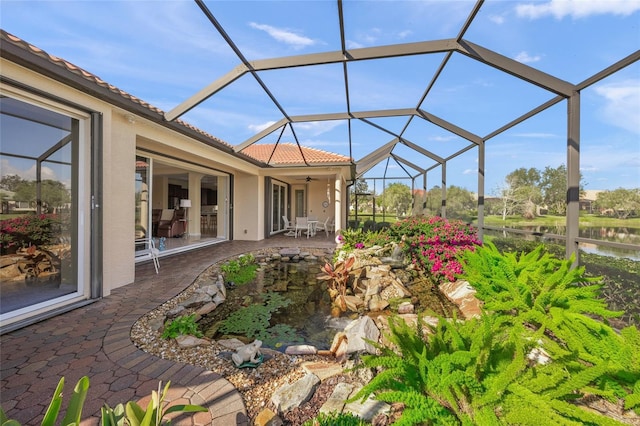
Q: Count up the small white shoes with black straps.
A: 0